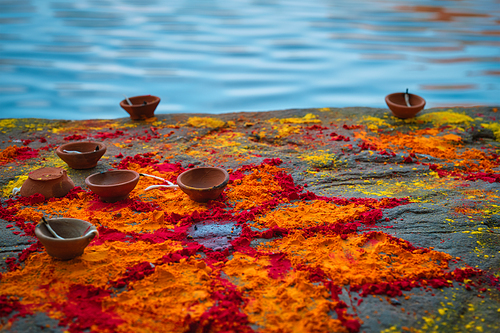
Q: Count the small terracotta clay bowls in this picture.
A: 7